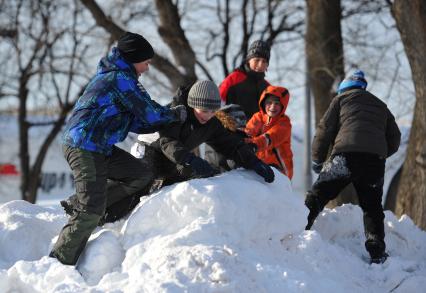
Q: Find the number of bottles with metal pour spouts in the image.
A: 0